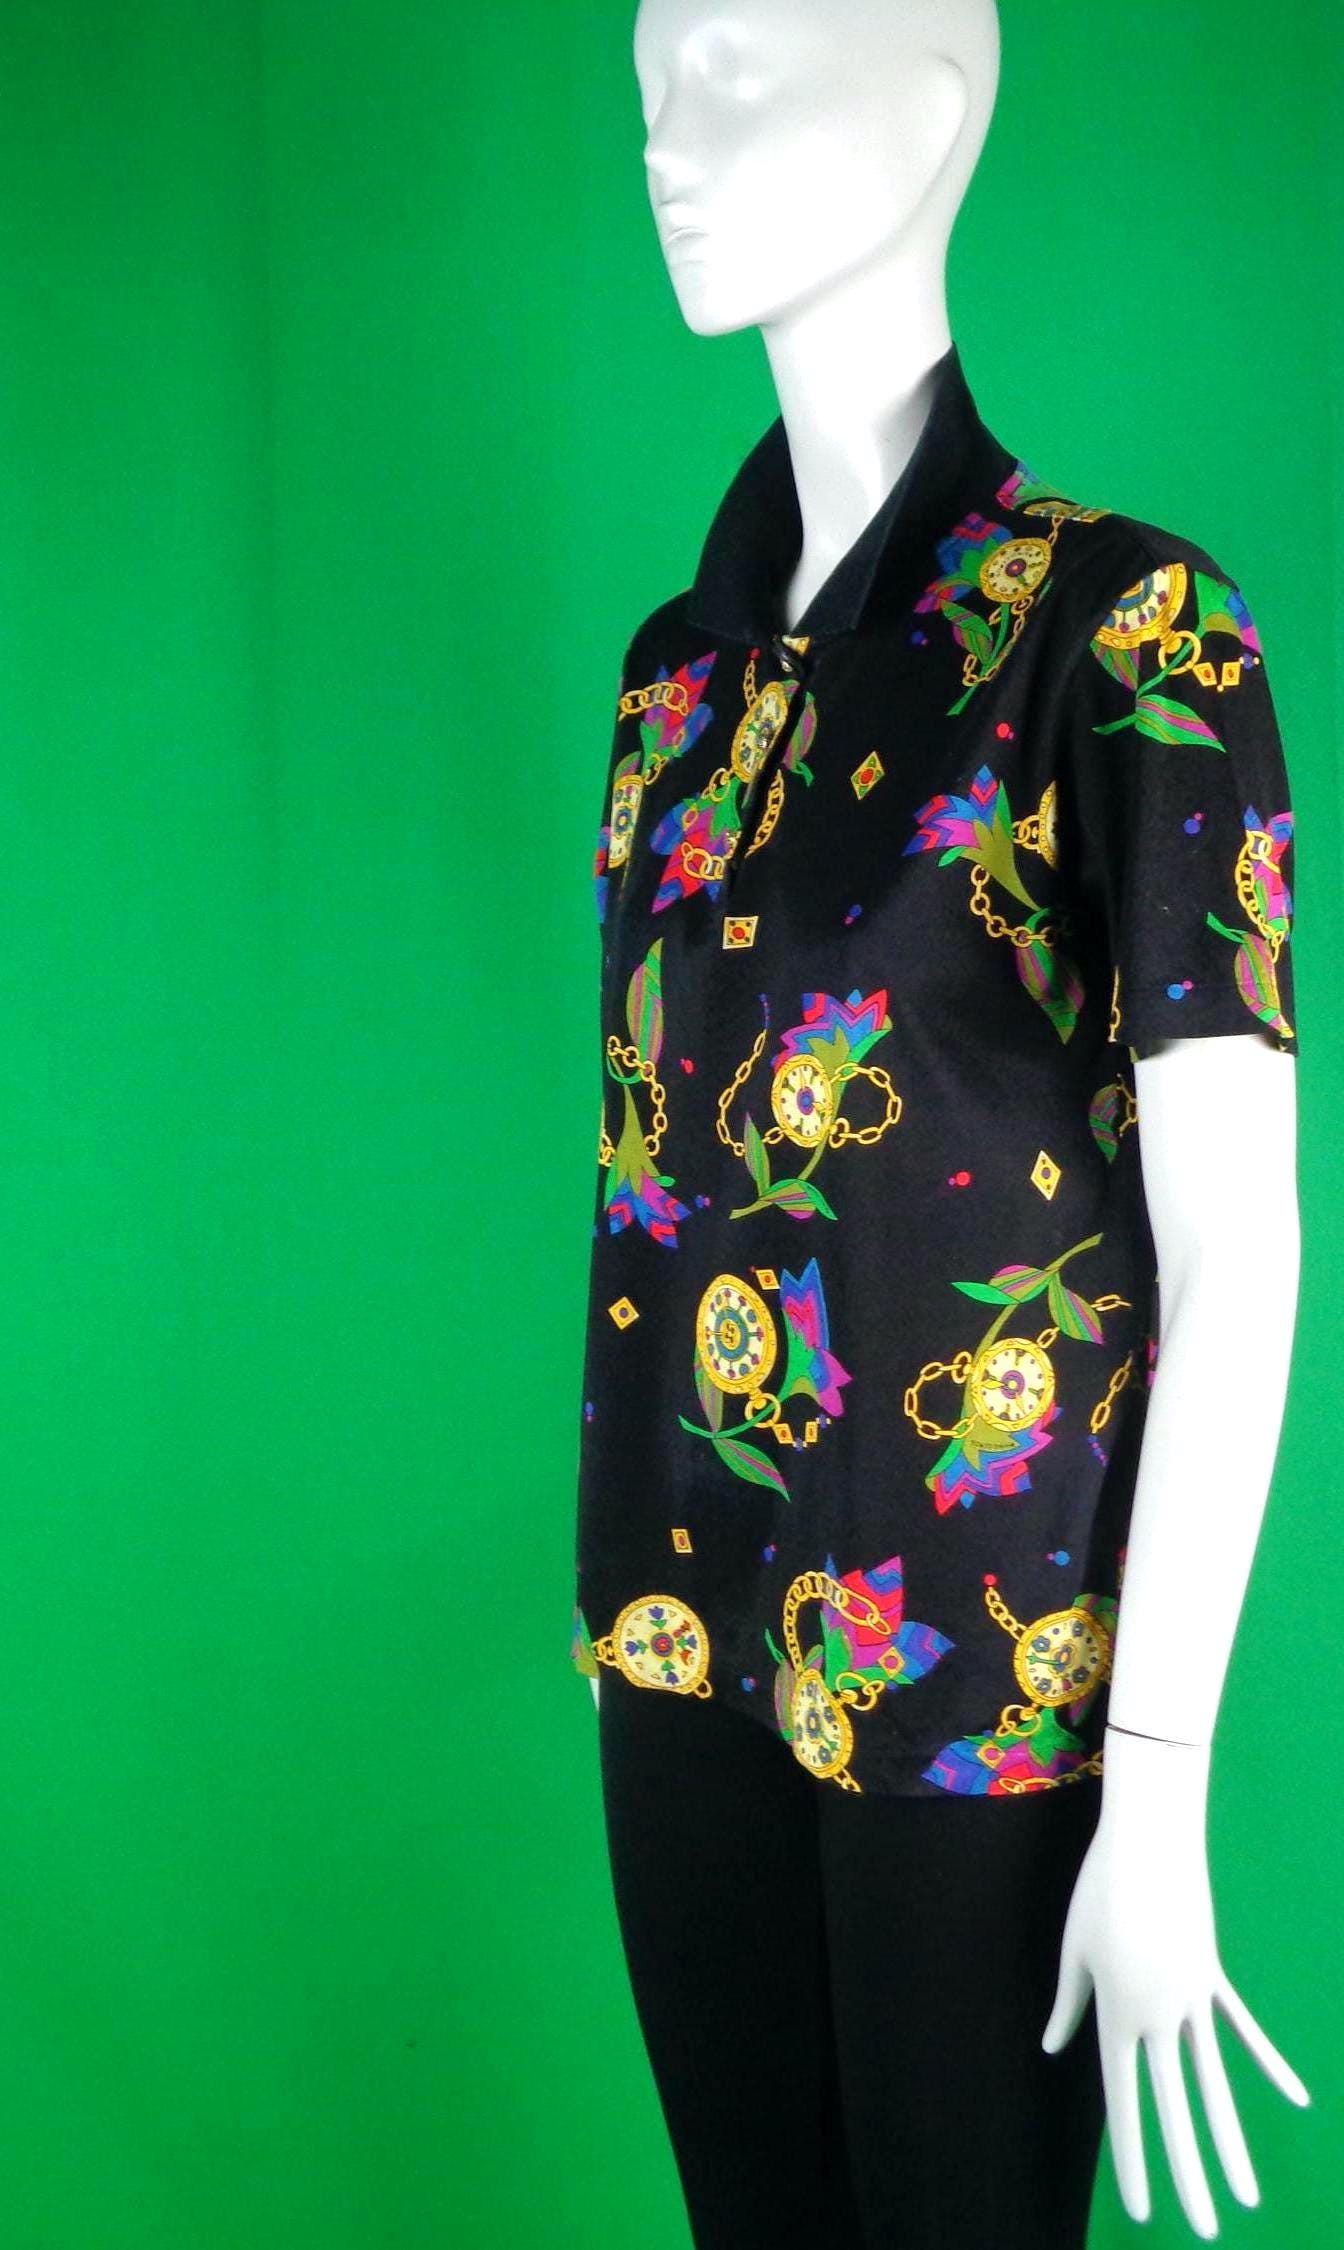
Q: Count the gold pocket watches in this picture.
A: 11